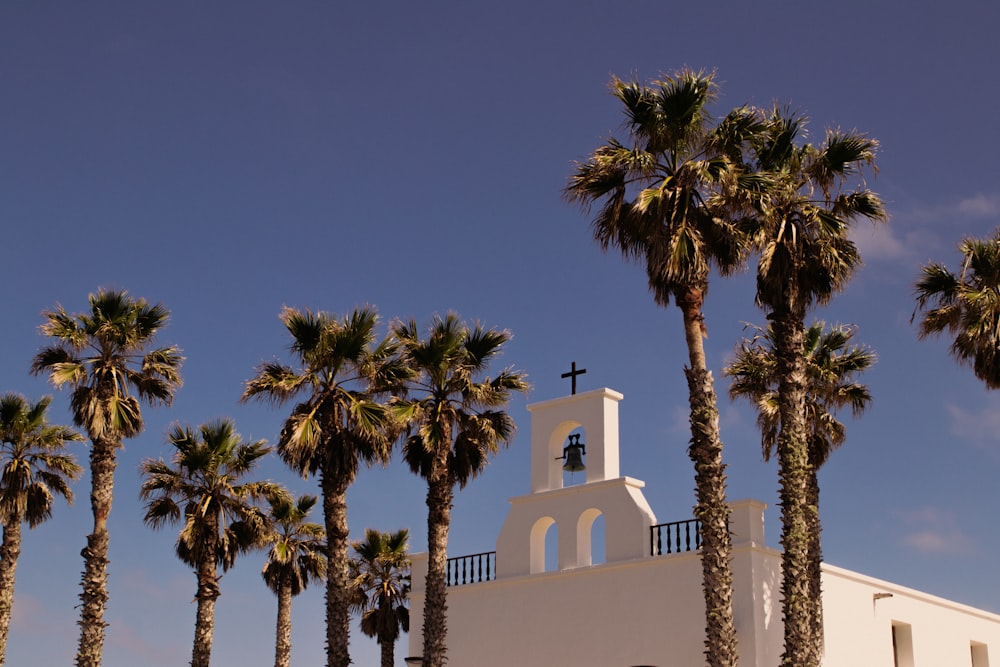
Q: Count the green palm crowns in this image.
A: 11